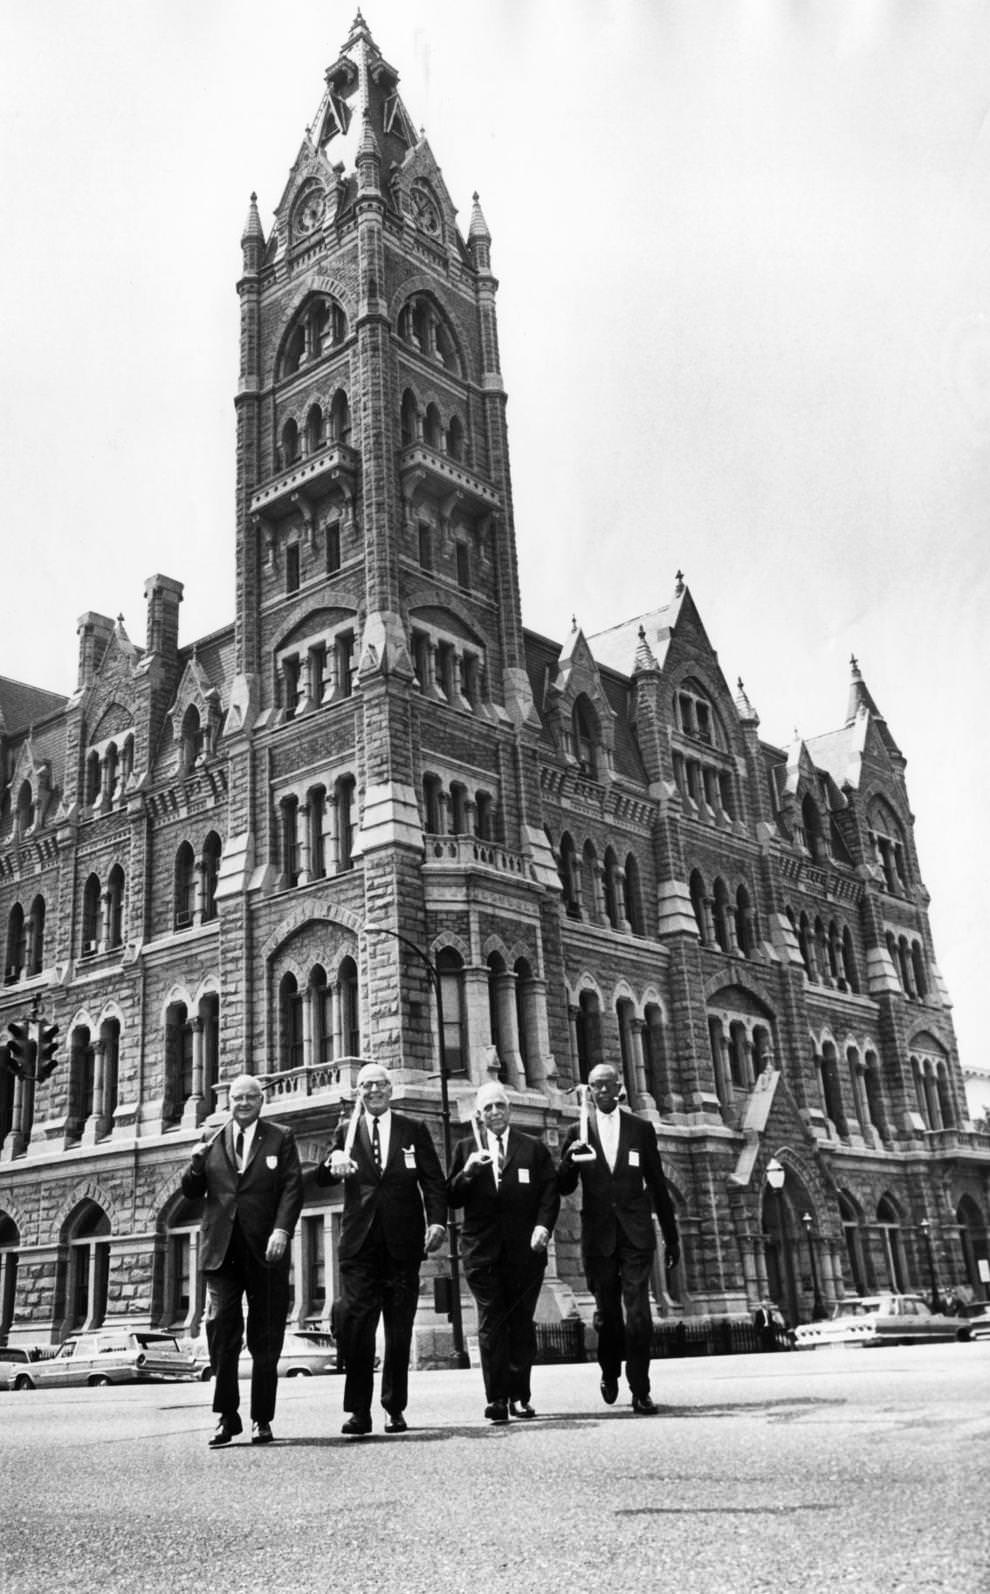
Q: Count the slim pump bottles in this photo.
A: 0